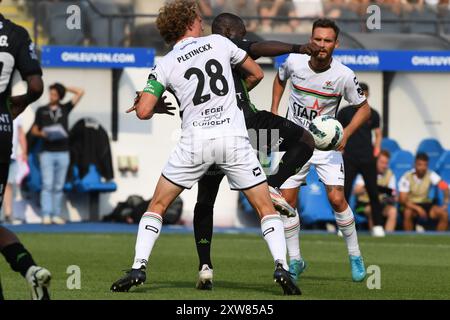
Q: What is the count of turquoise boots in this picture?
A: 2